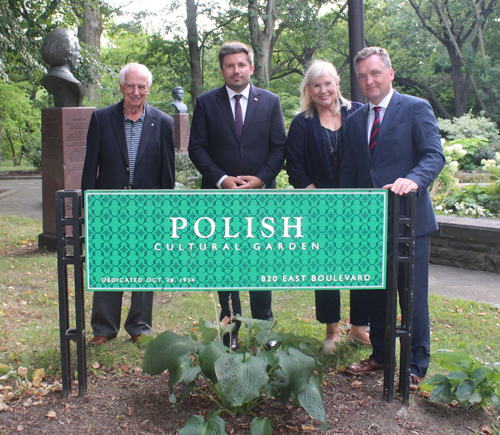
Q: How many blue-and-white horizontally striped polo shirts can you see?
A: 1